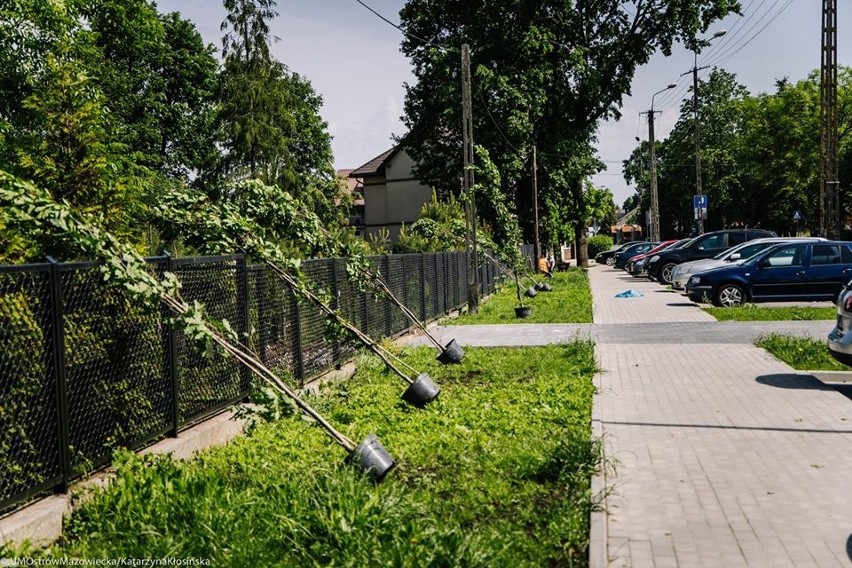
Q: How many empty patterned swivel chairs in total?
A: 0